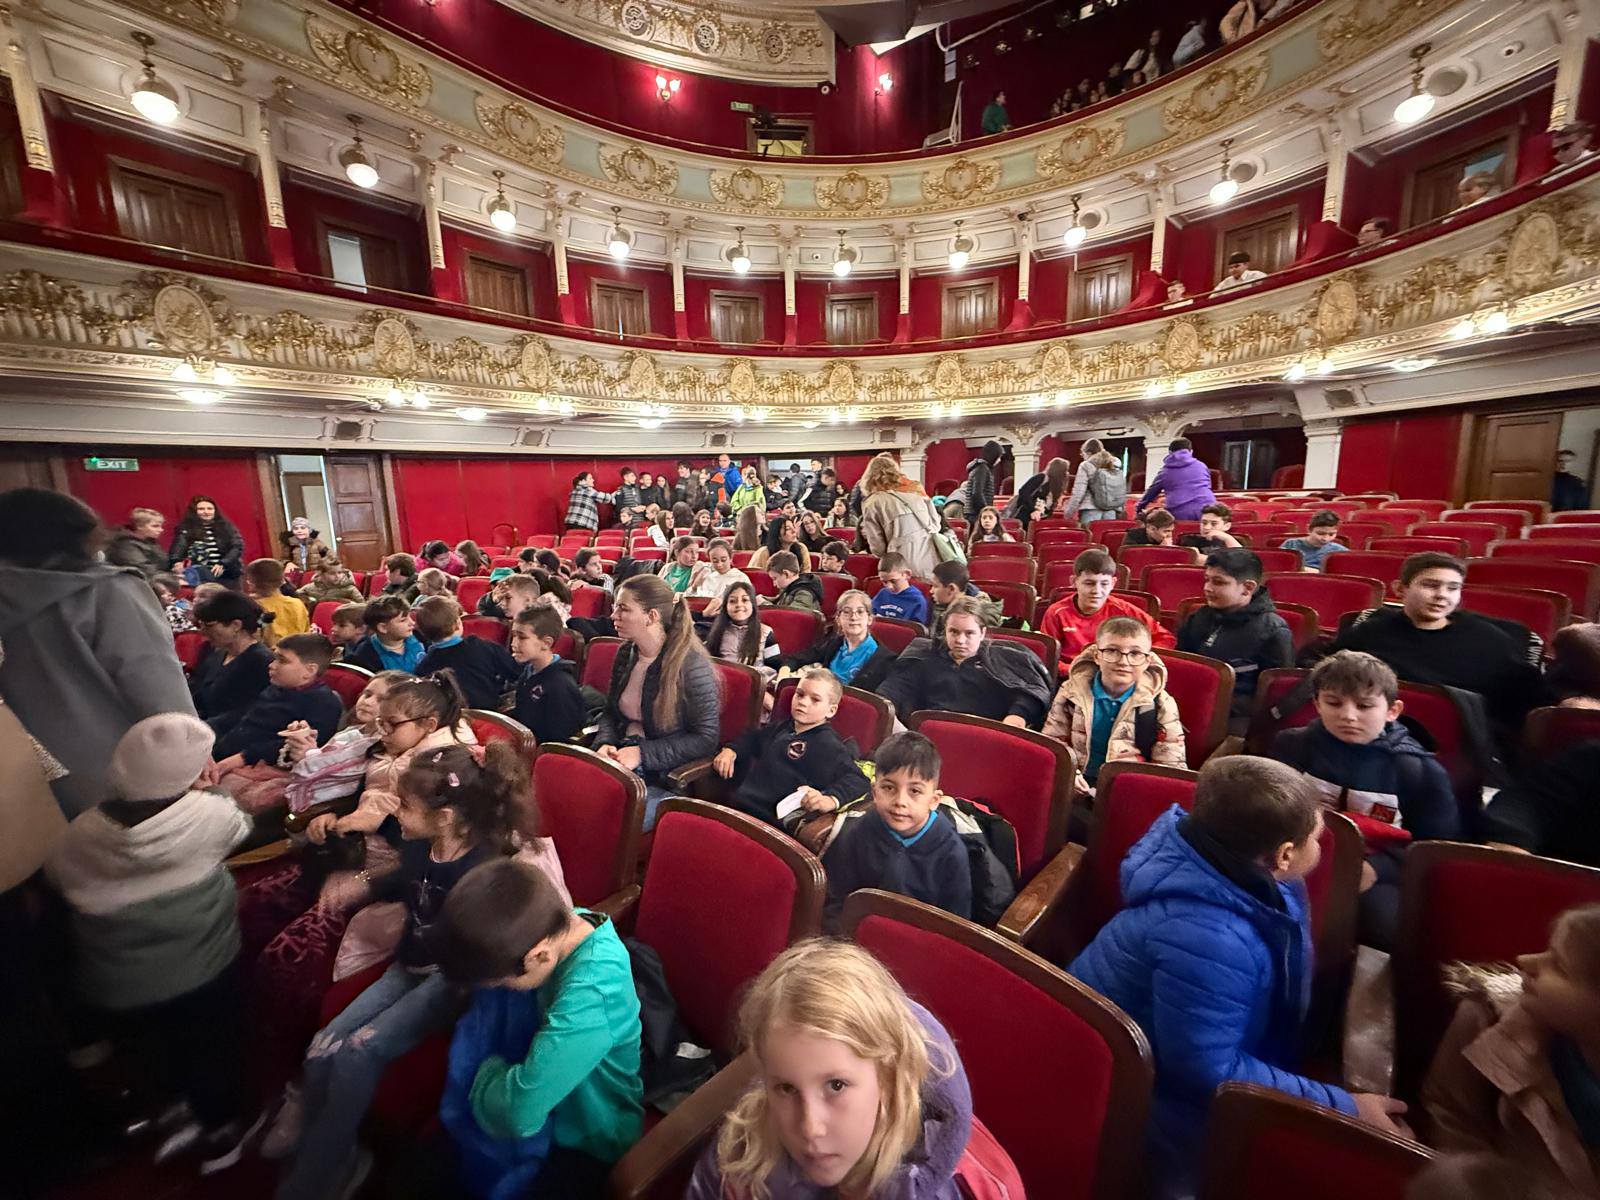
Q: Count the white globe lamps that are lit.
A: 10